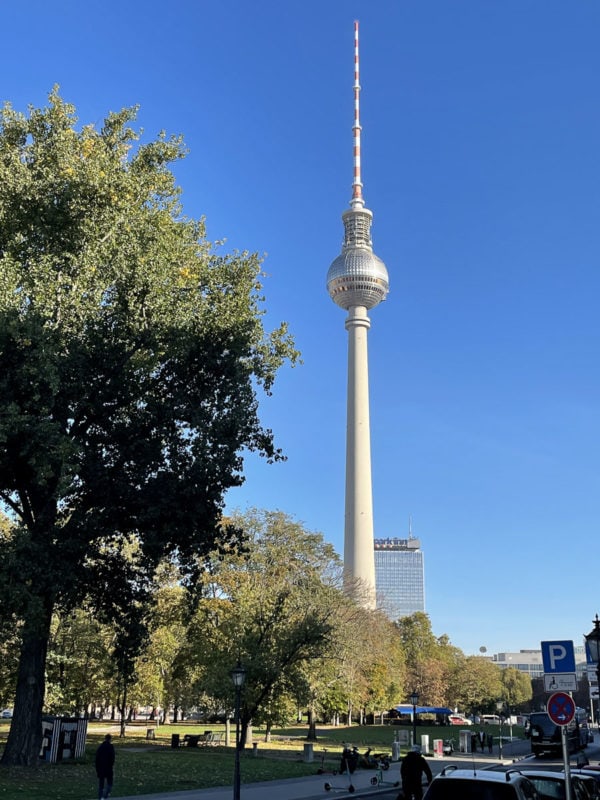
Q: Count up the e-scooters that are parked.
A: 3